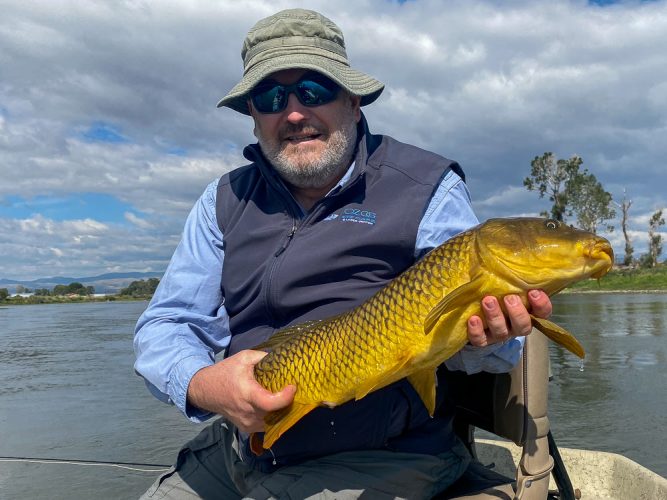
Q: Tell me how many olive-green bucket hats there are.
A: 1